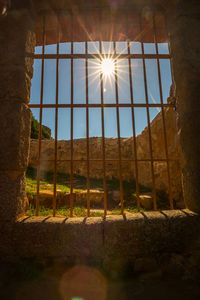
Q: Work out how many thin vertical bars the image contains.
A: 9